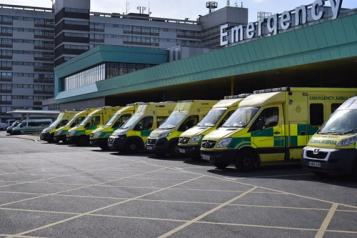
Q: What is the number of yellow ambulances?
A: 9